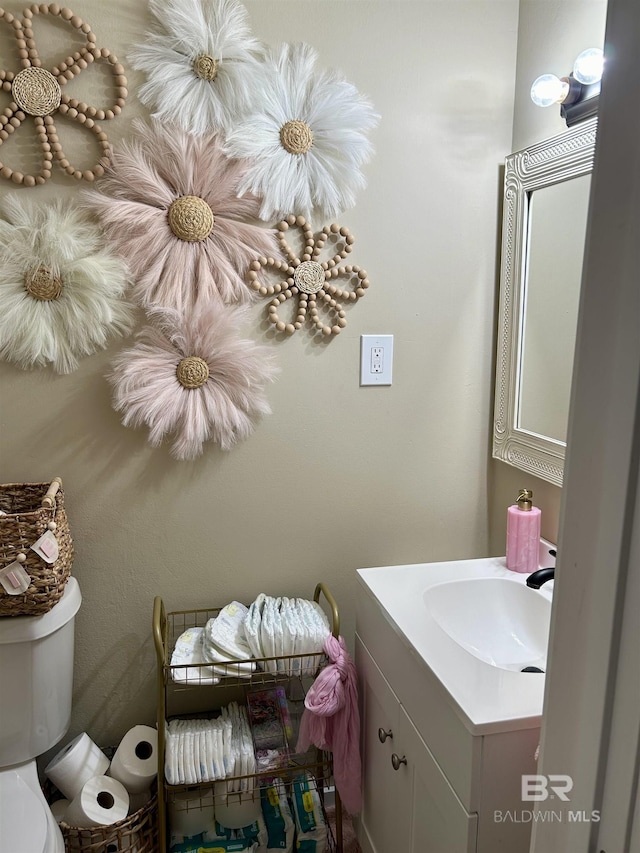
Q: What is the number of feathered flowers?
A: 5